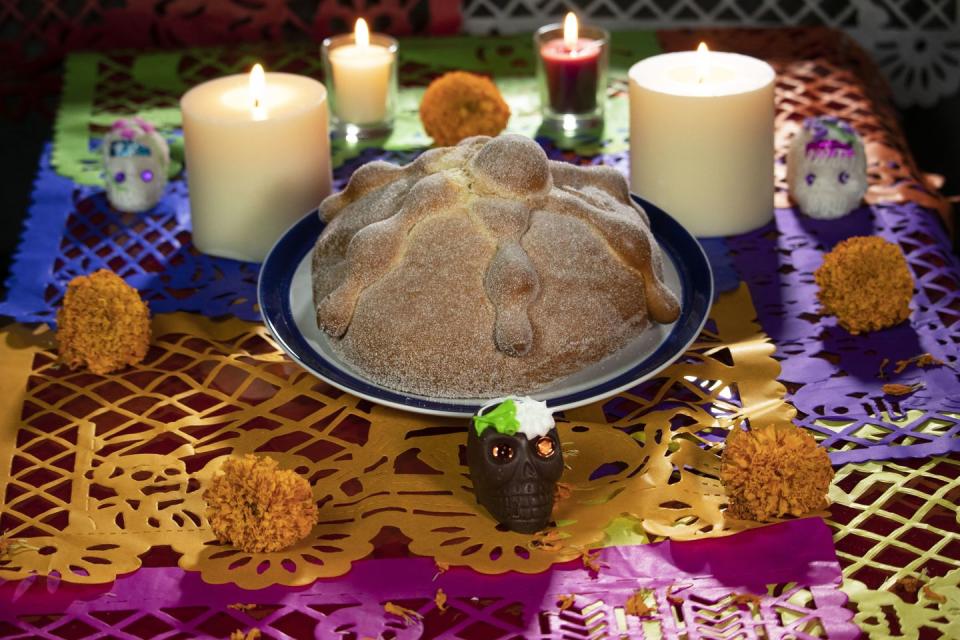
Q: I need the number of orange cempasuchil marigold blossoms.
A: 5